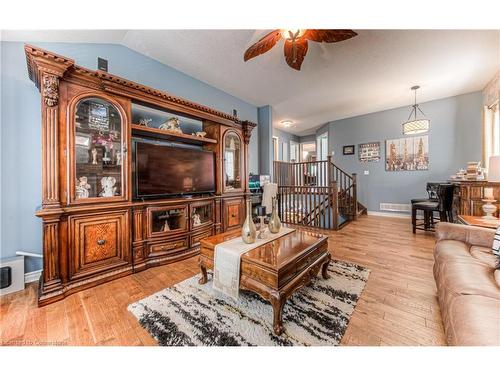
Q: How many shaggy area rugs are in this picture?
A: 1